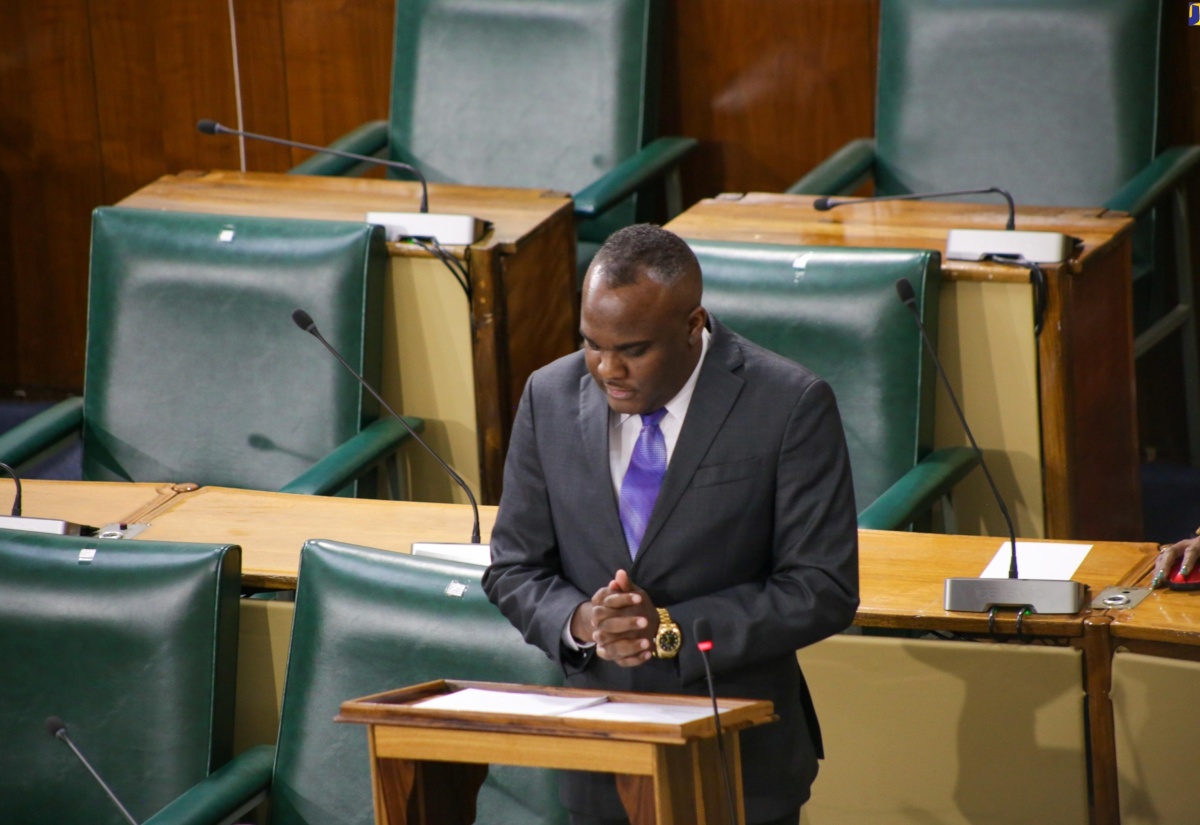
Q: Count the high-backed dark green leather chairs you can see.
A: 6